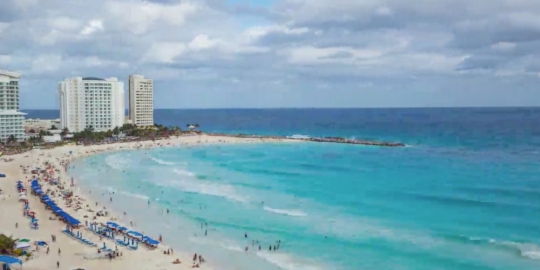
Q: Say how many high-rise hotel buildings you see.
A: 3